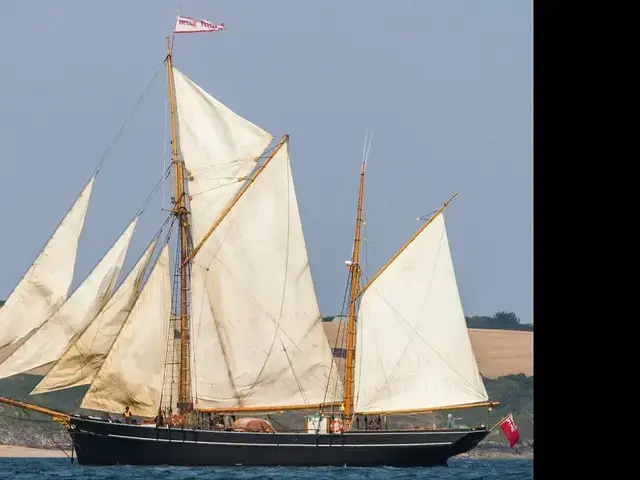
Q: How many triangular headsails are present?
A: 4